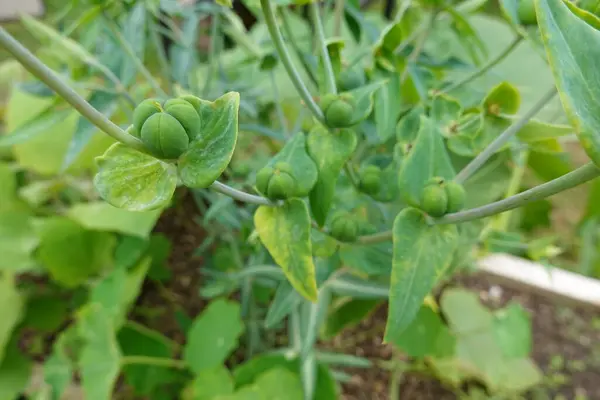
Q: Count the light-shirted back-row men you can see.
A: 0